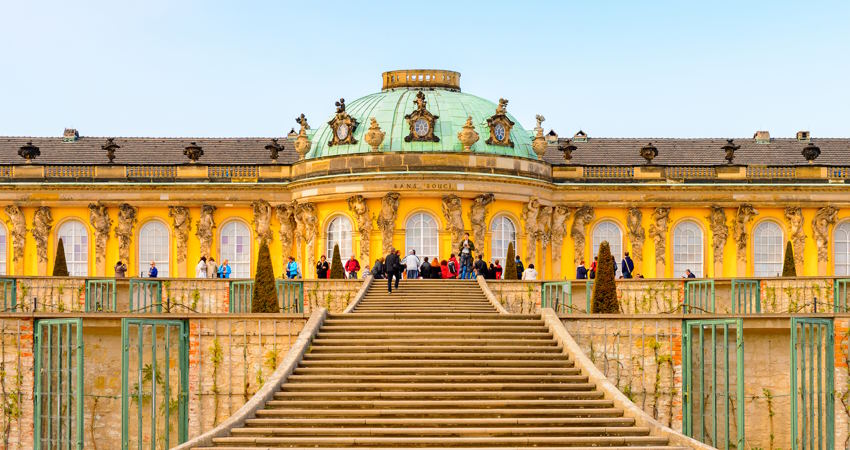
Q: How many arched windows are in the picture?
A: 11